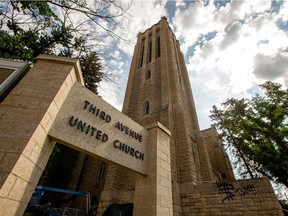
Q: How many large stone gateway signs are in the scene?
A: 1